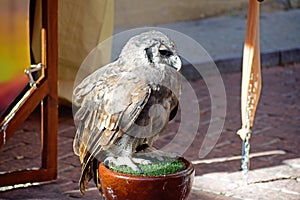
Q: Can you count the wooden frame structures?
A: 1